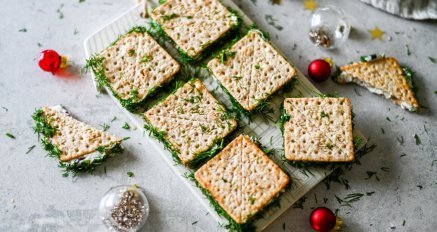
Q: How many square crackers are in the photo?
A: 6